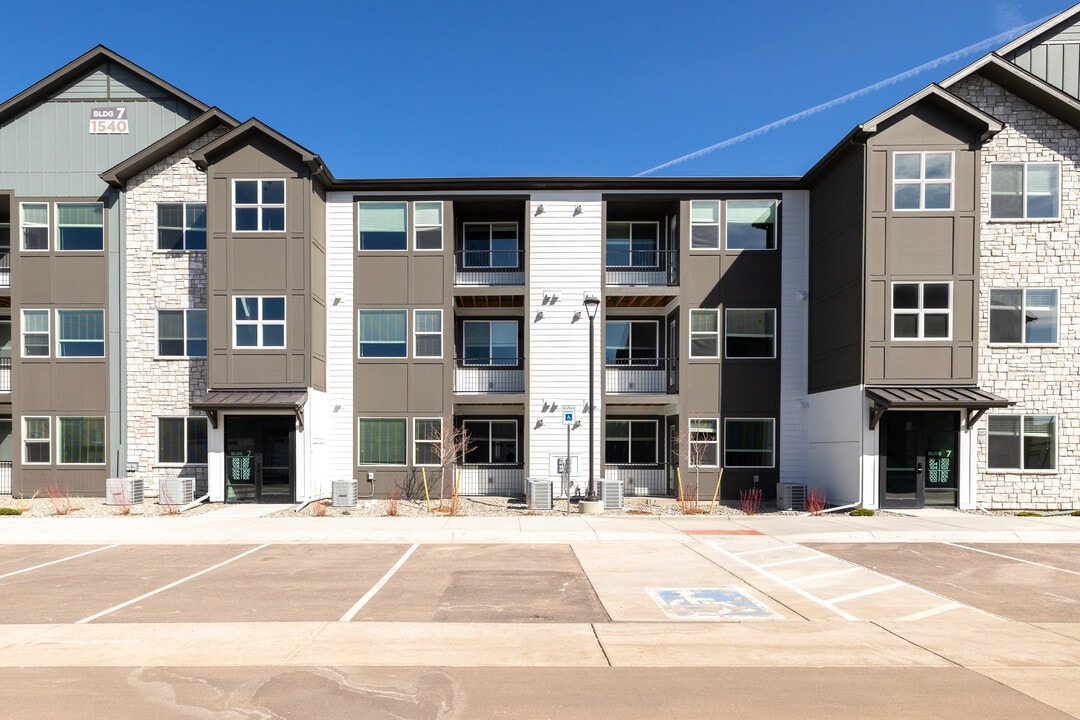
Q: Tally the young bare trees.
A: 2